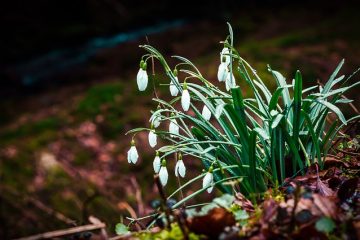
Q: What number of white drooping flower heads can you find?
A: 15